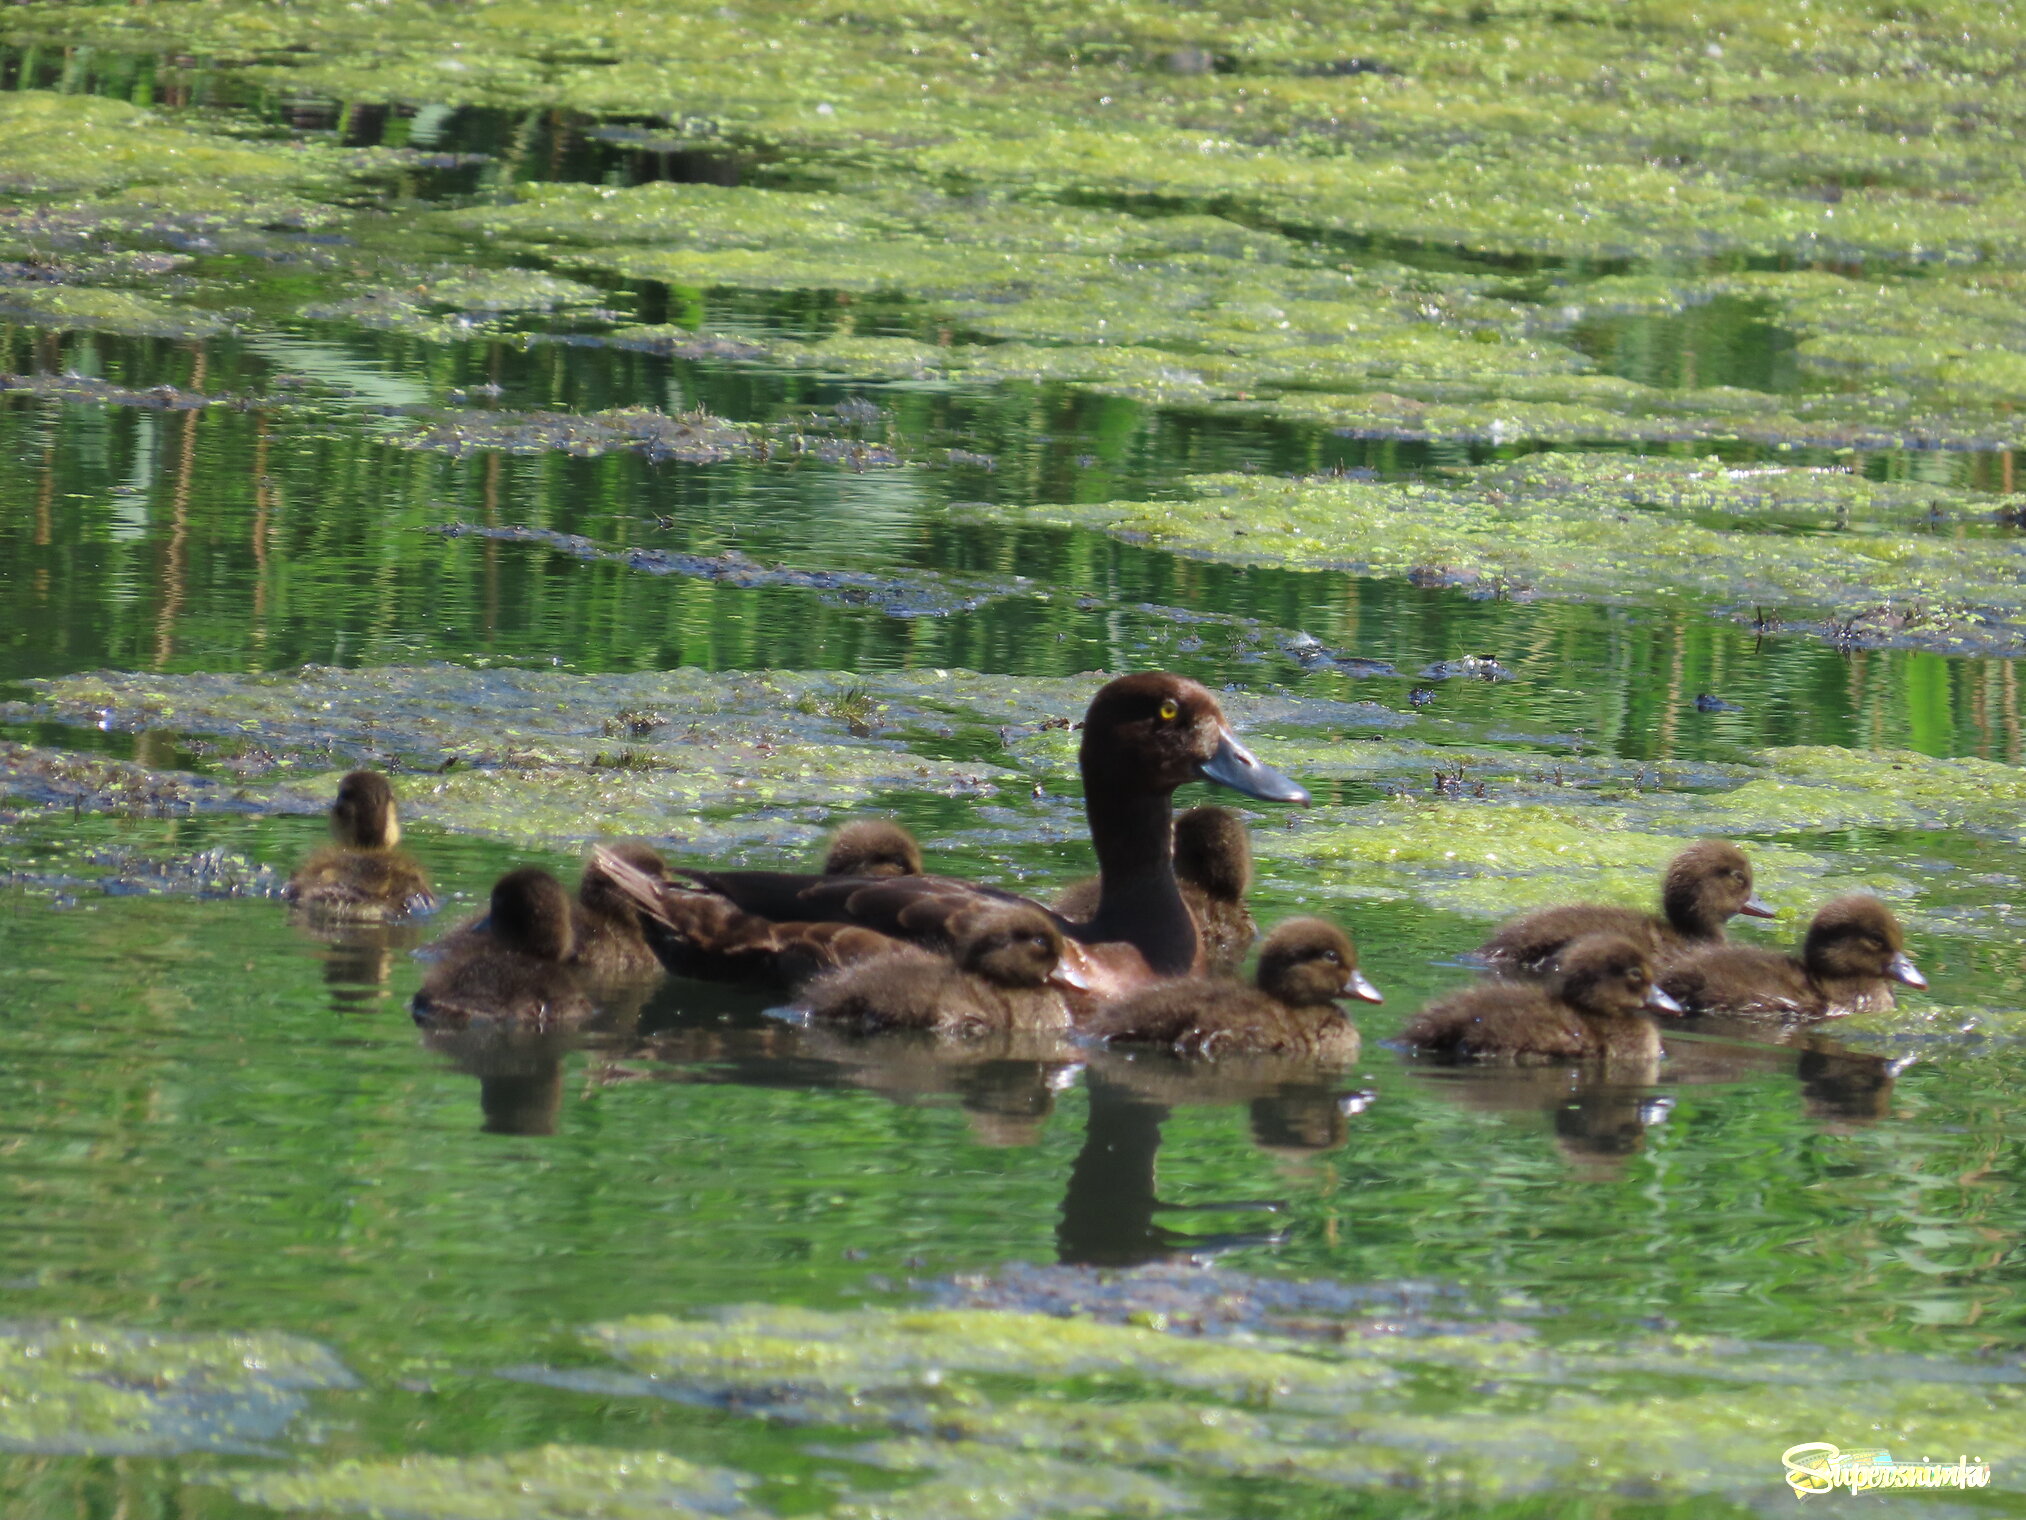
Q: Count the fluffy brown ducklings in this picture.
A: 10